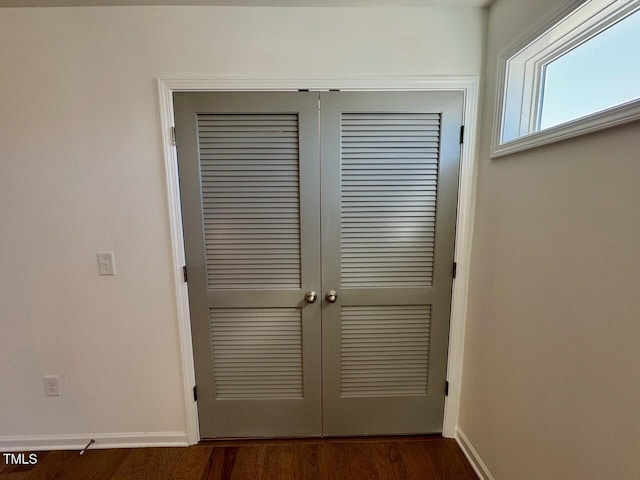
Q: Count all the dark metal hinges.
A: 6